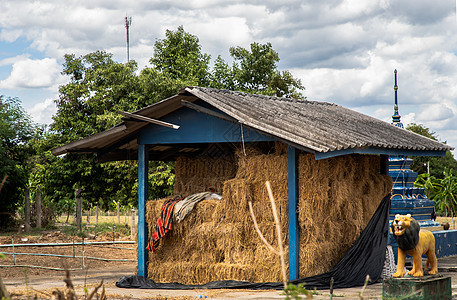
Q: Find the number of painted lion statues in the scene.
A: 1